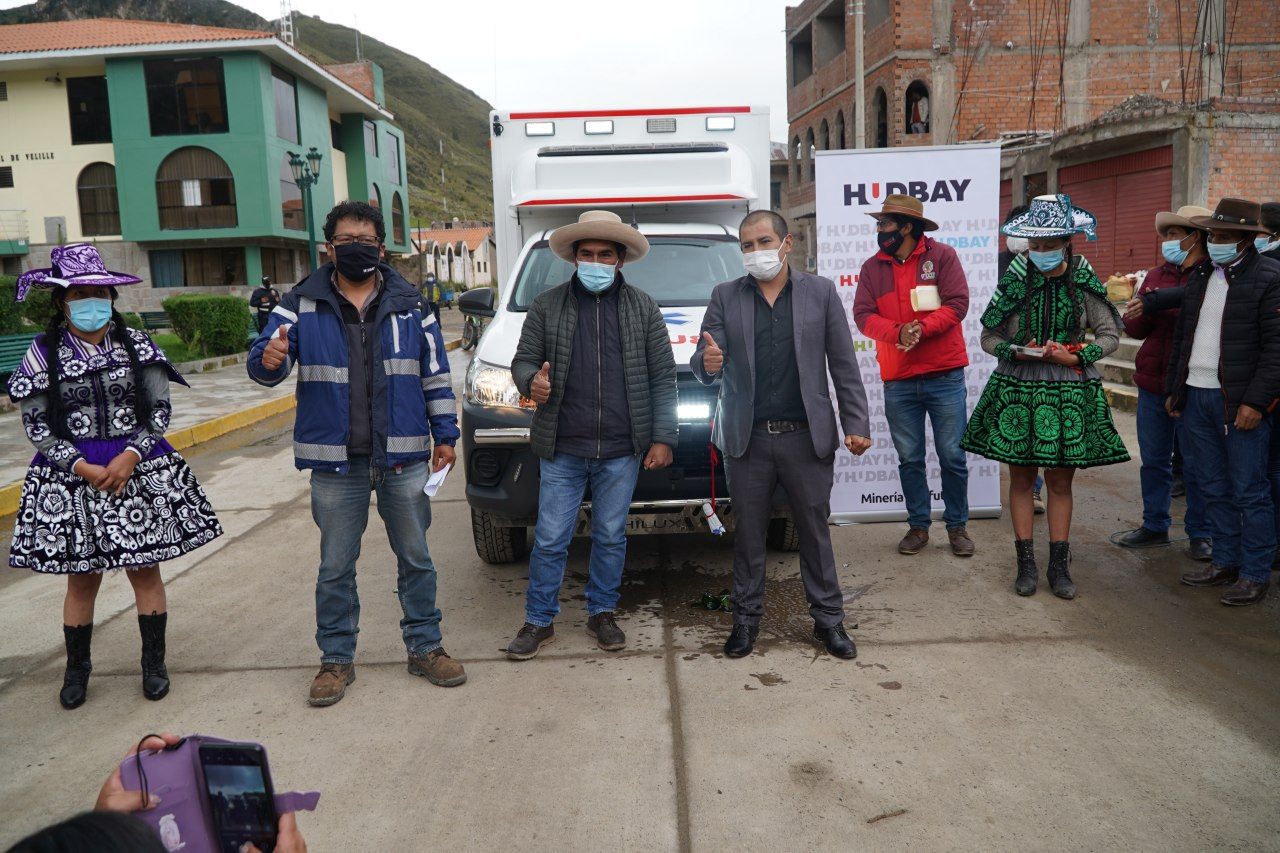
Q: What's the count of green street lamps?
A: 1